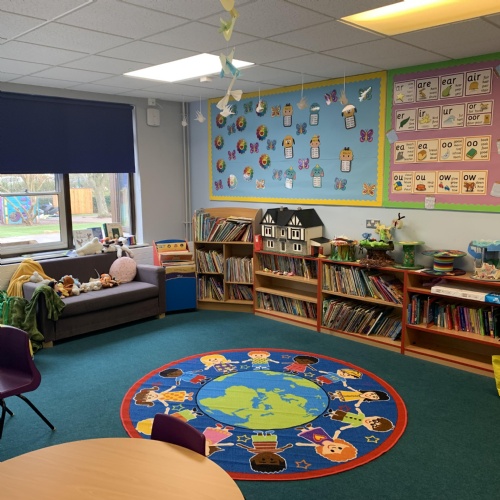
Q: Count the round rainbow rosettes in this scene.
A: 10